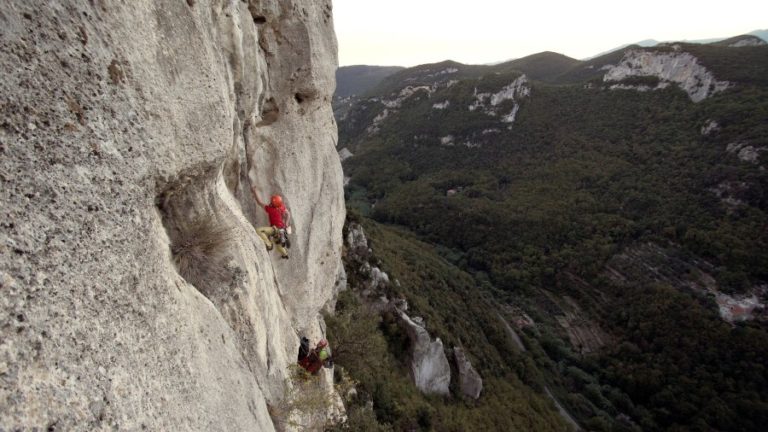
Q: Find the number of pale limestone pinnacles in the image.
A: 2